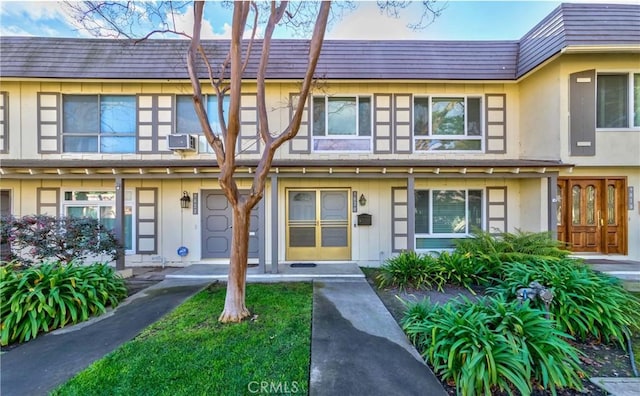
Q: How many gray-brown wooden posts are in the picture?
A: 5